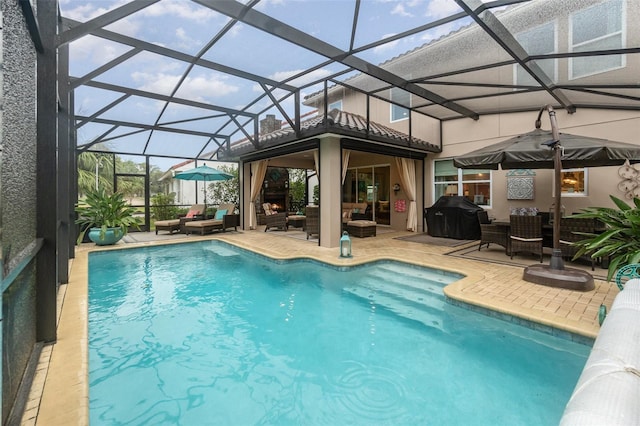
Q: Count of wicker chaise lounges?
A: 2